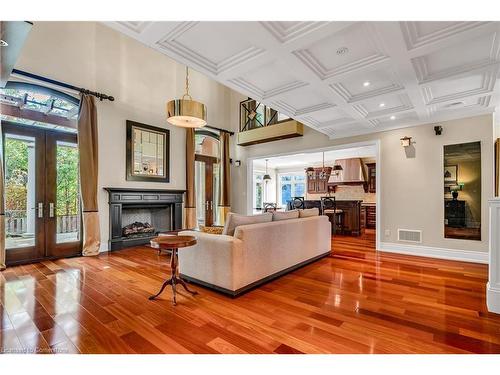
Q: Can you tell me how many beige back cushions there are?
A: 3